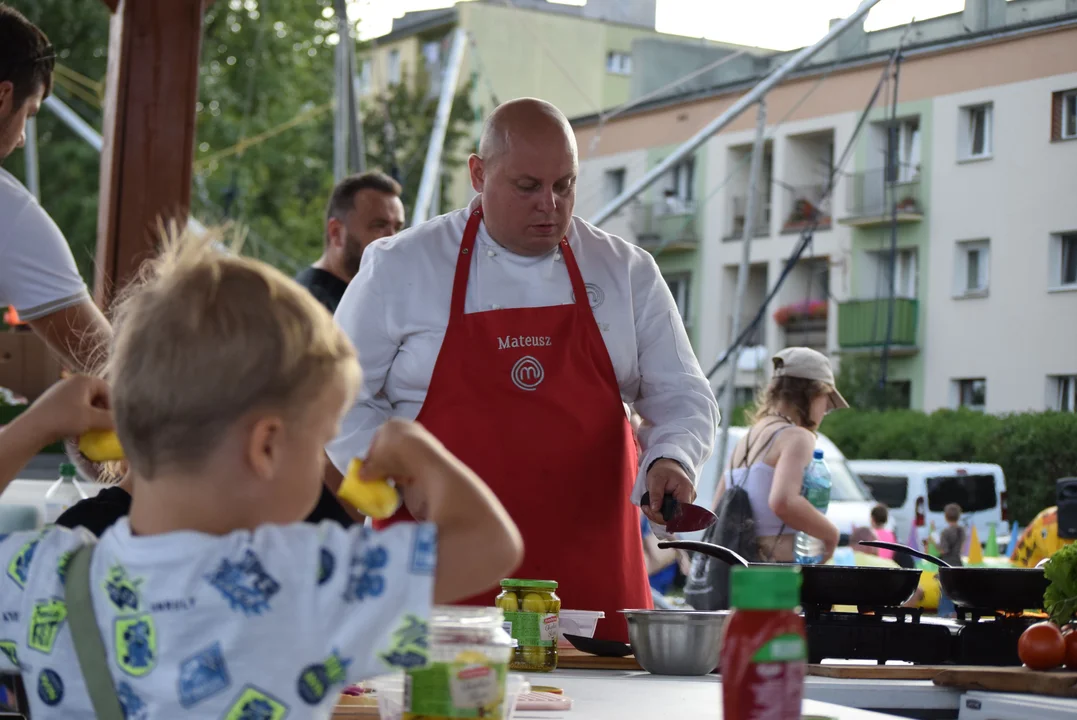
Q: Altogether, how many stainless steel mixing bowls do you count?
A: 1